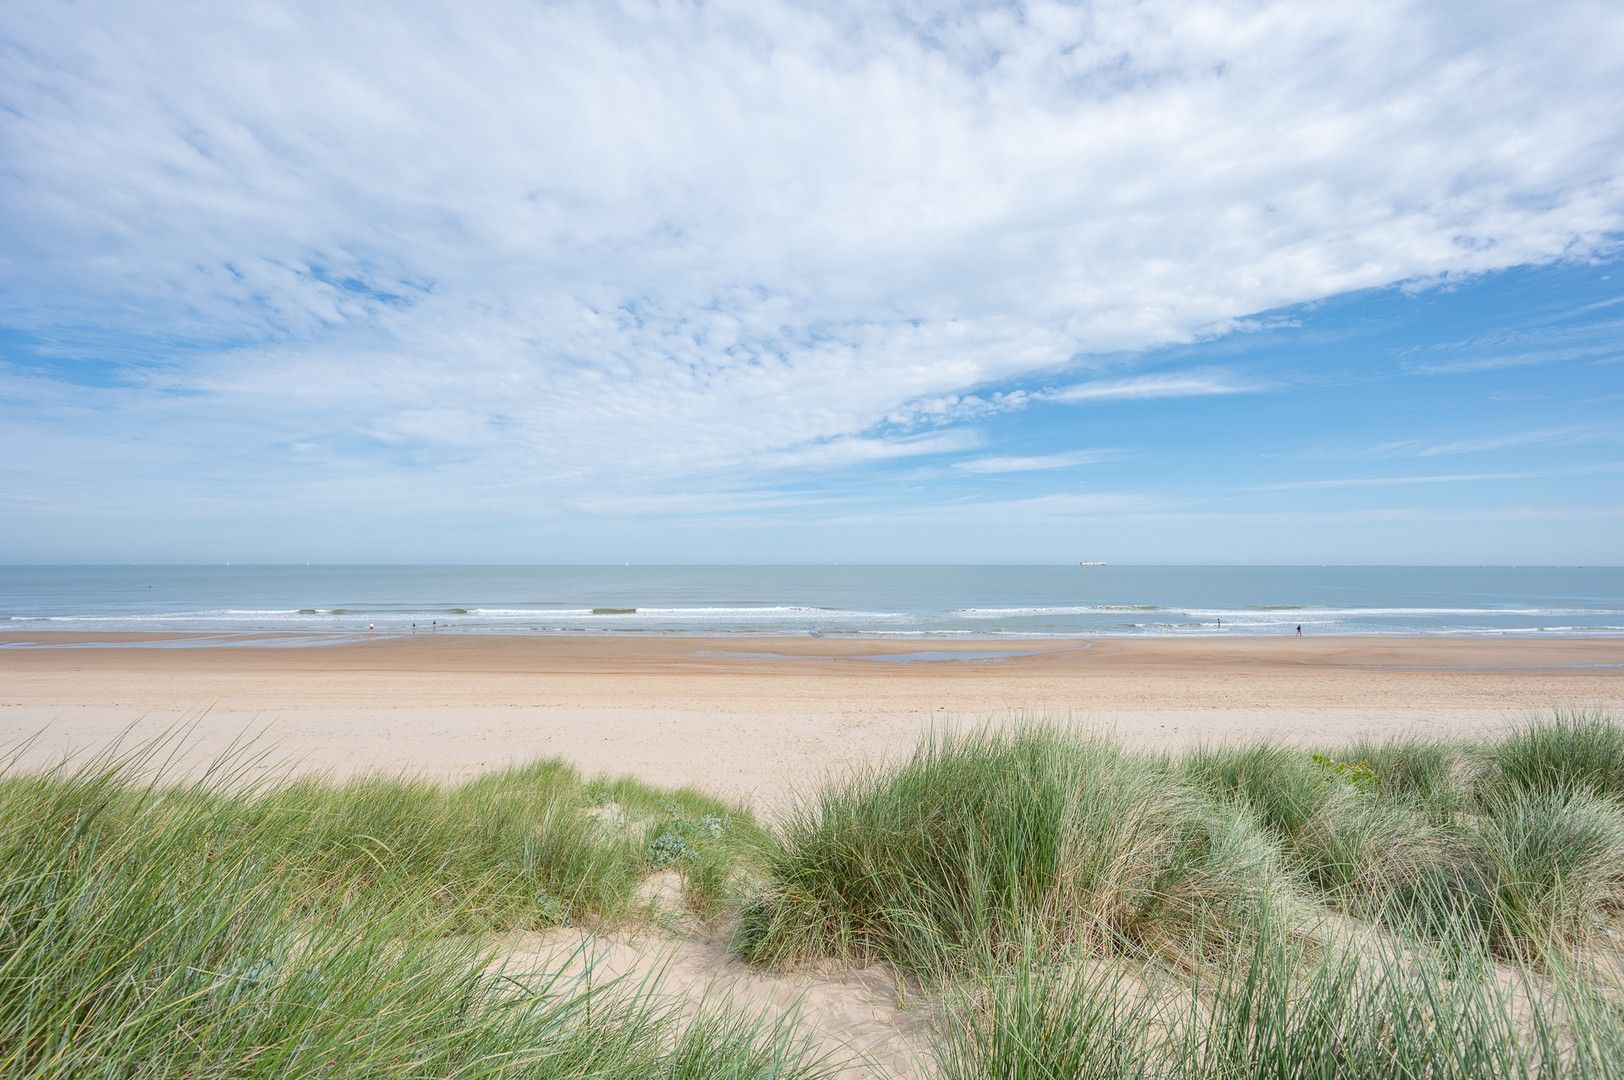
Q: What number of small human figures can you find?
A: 5